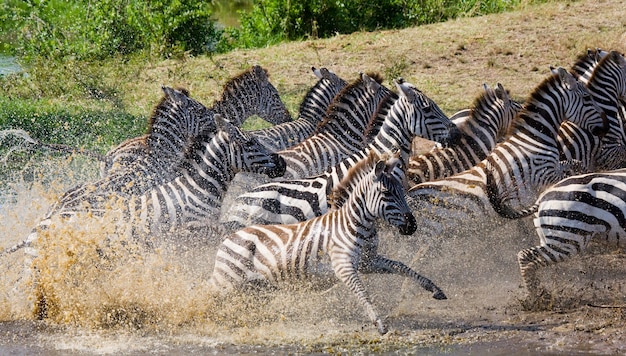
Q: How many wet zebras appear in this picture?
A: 12